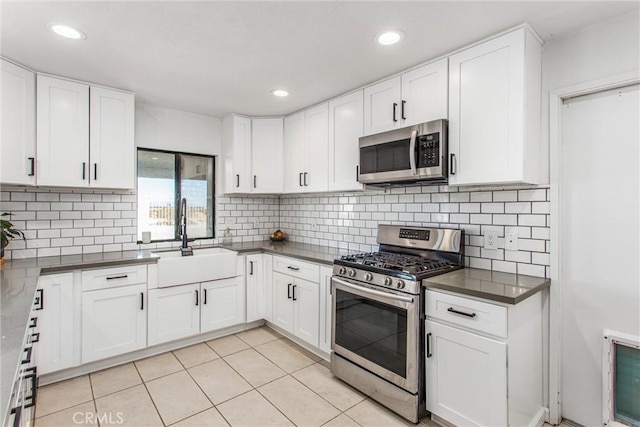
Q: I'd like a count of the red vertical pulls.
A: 0